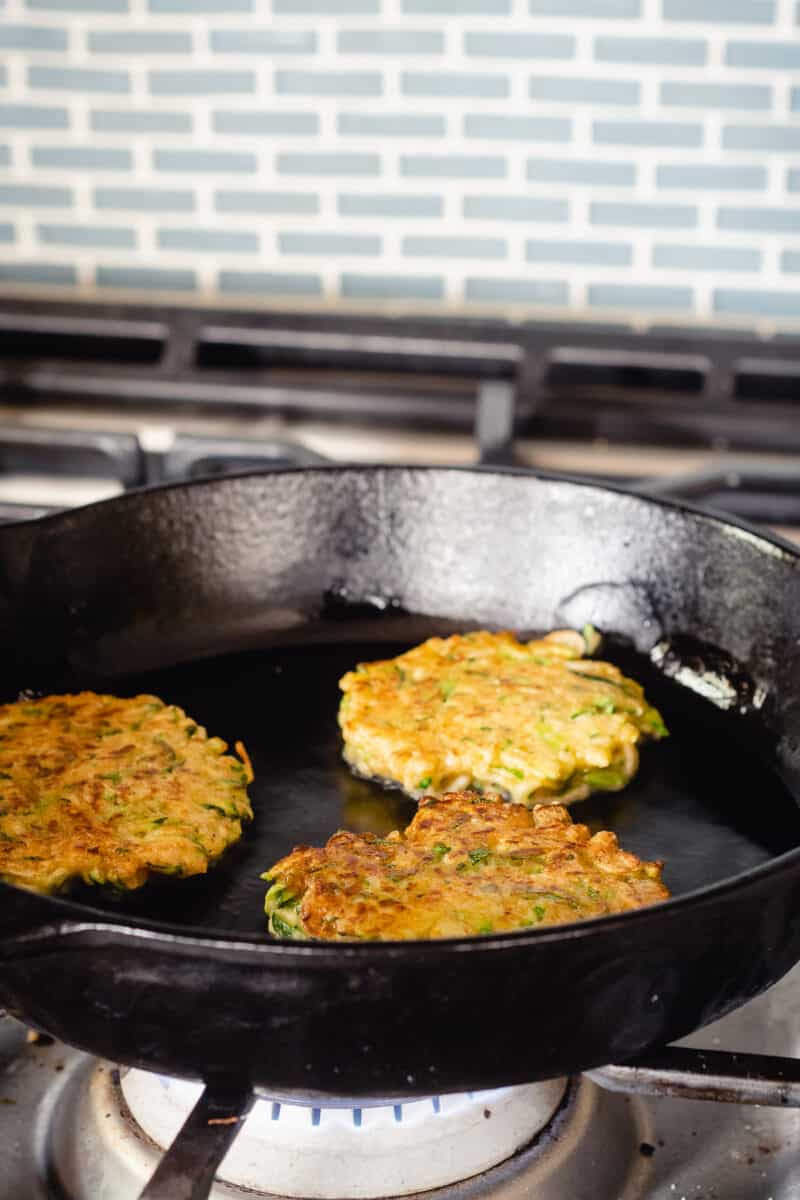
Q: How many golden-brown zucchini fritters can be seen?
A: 3